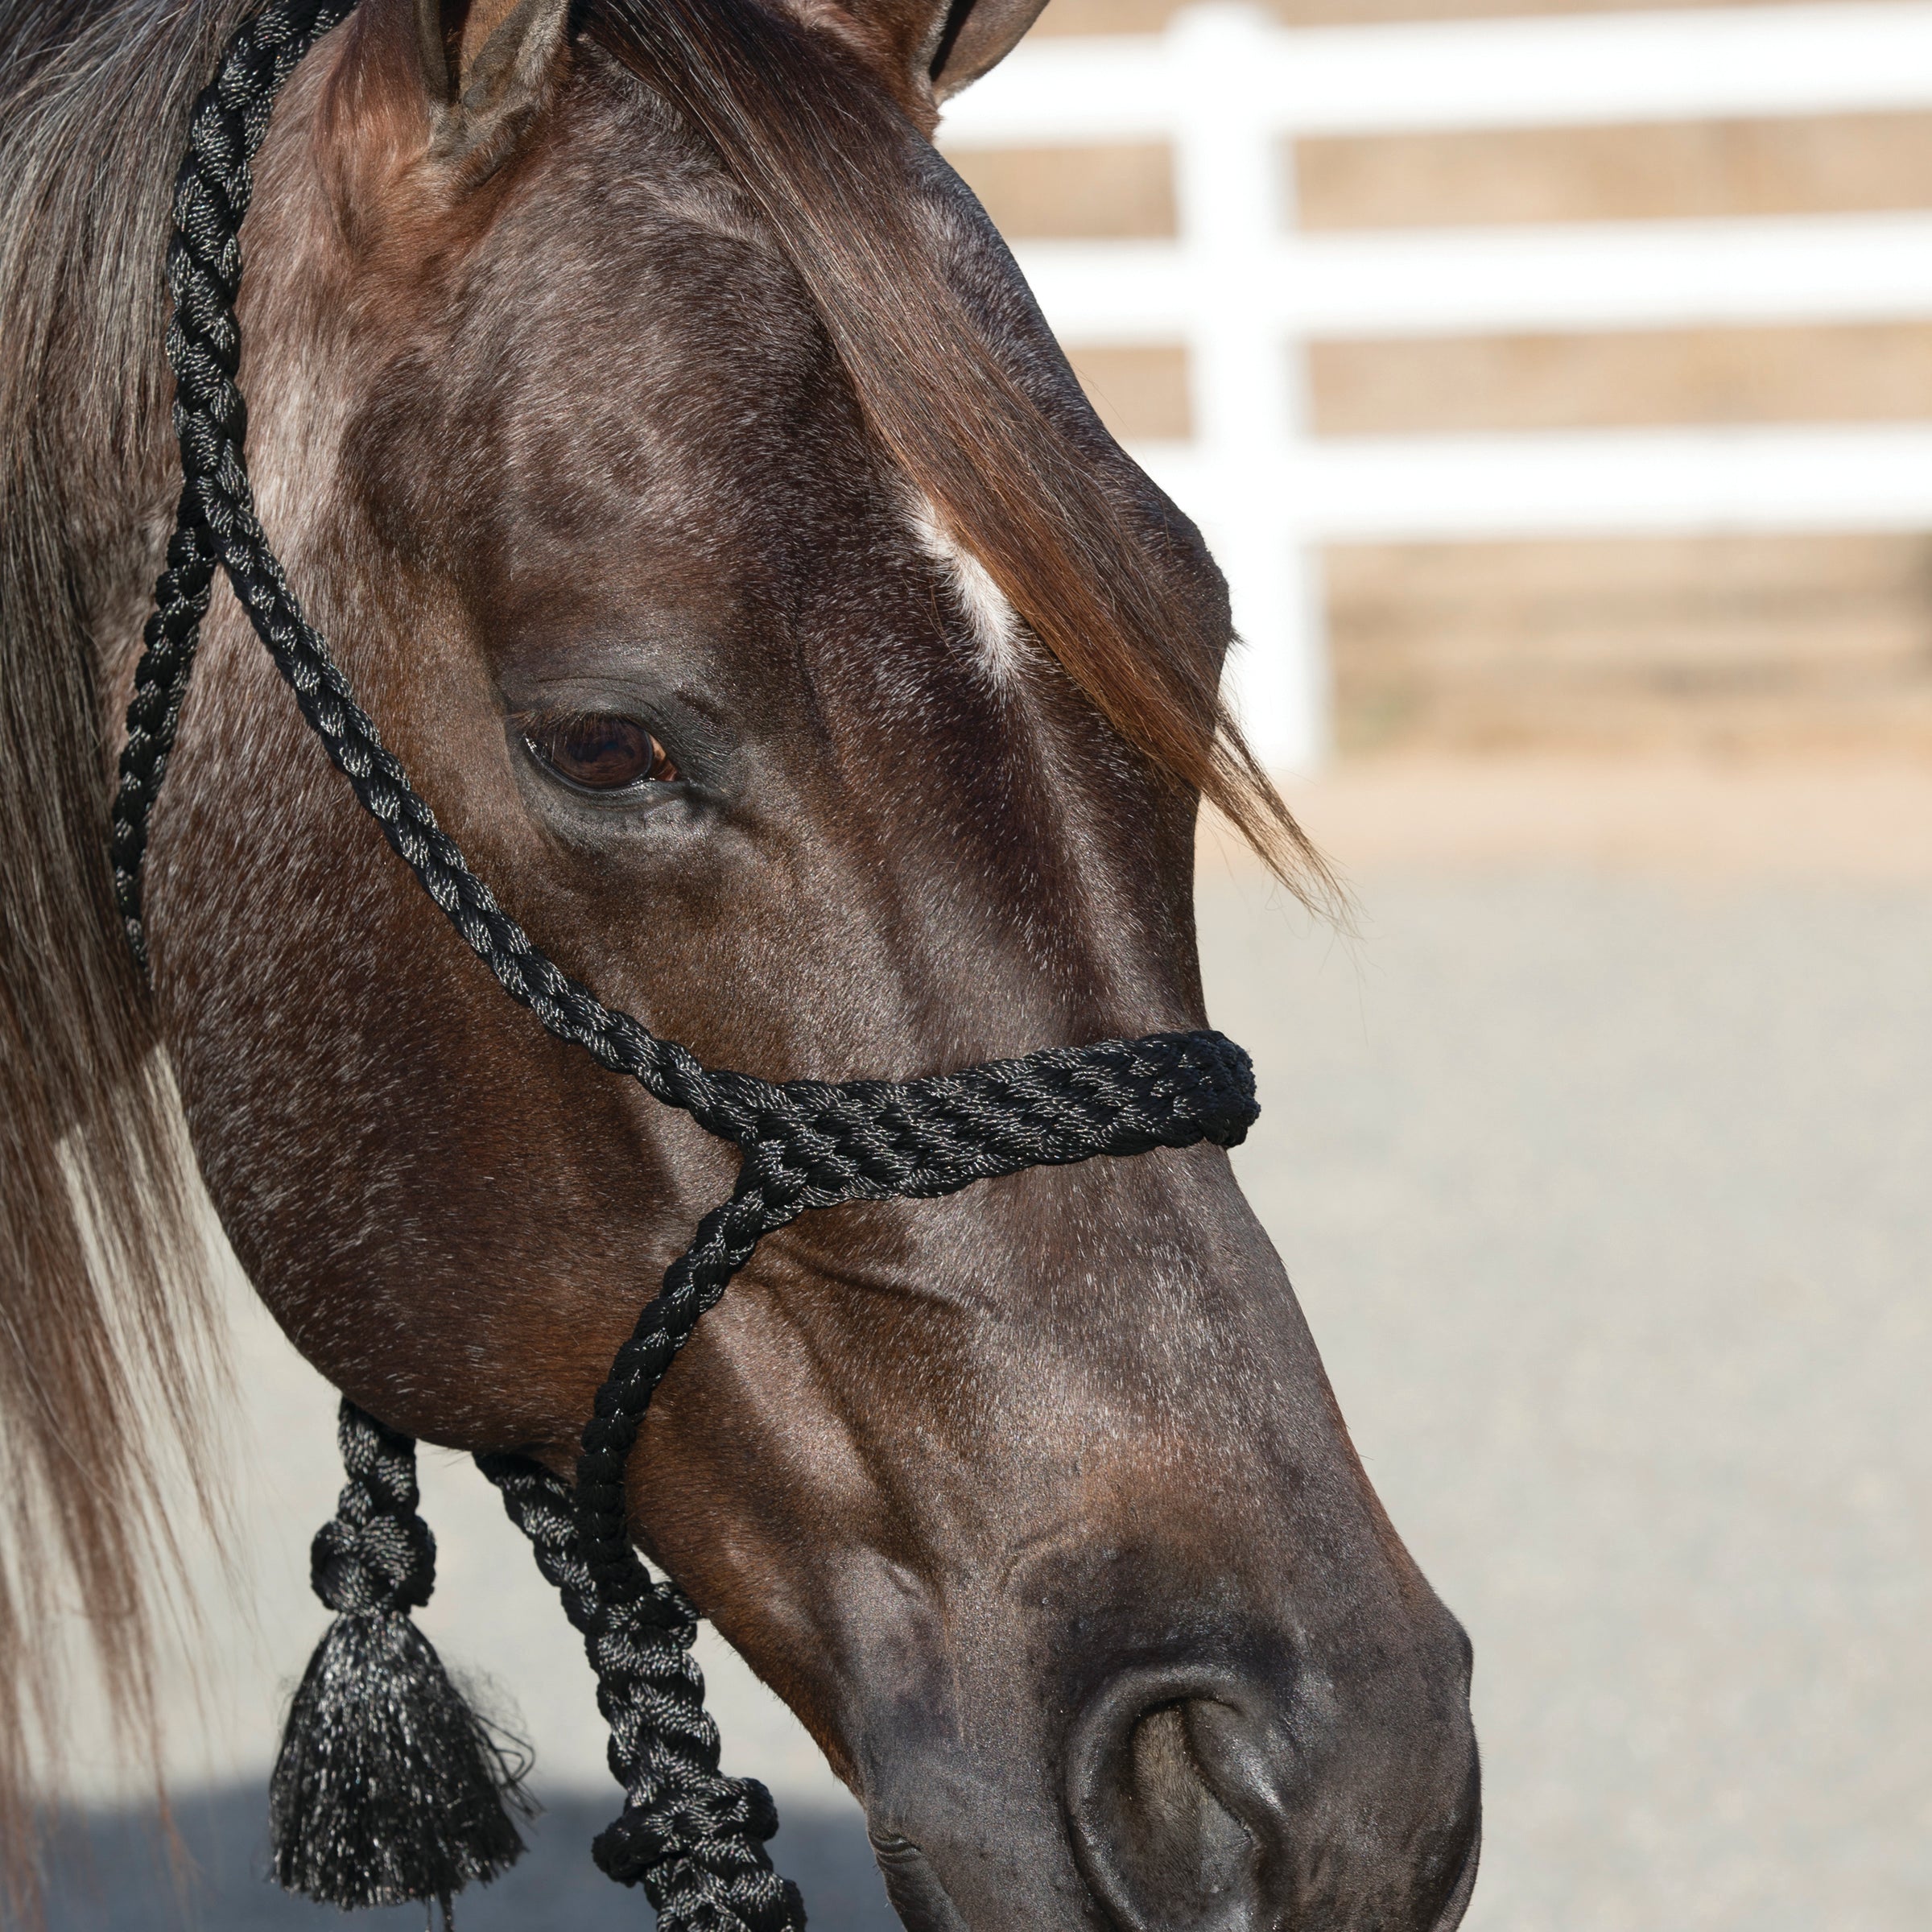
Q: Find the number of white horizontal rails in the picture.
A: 3